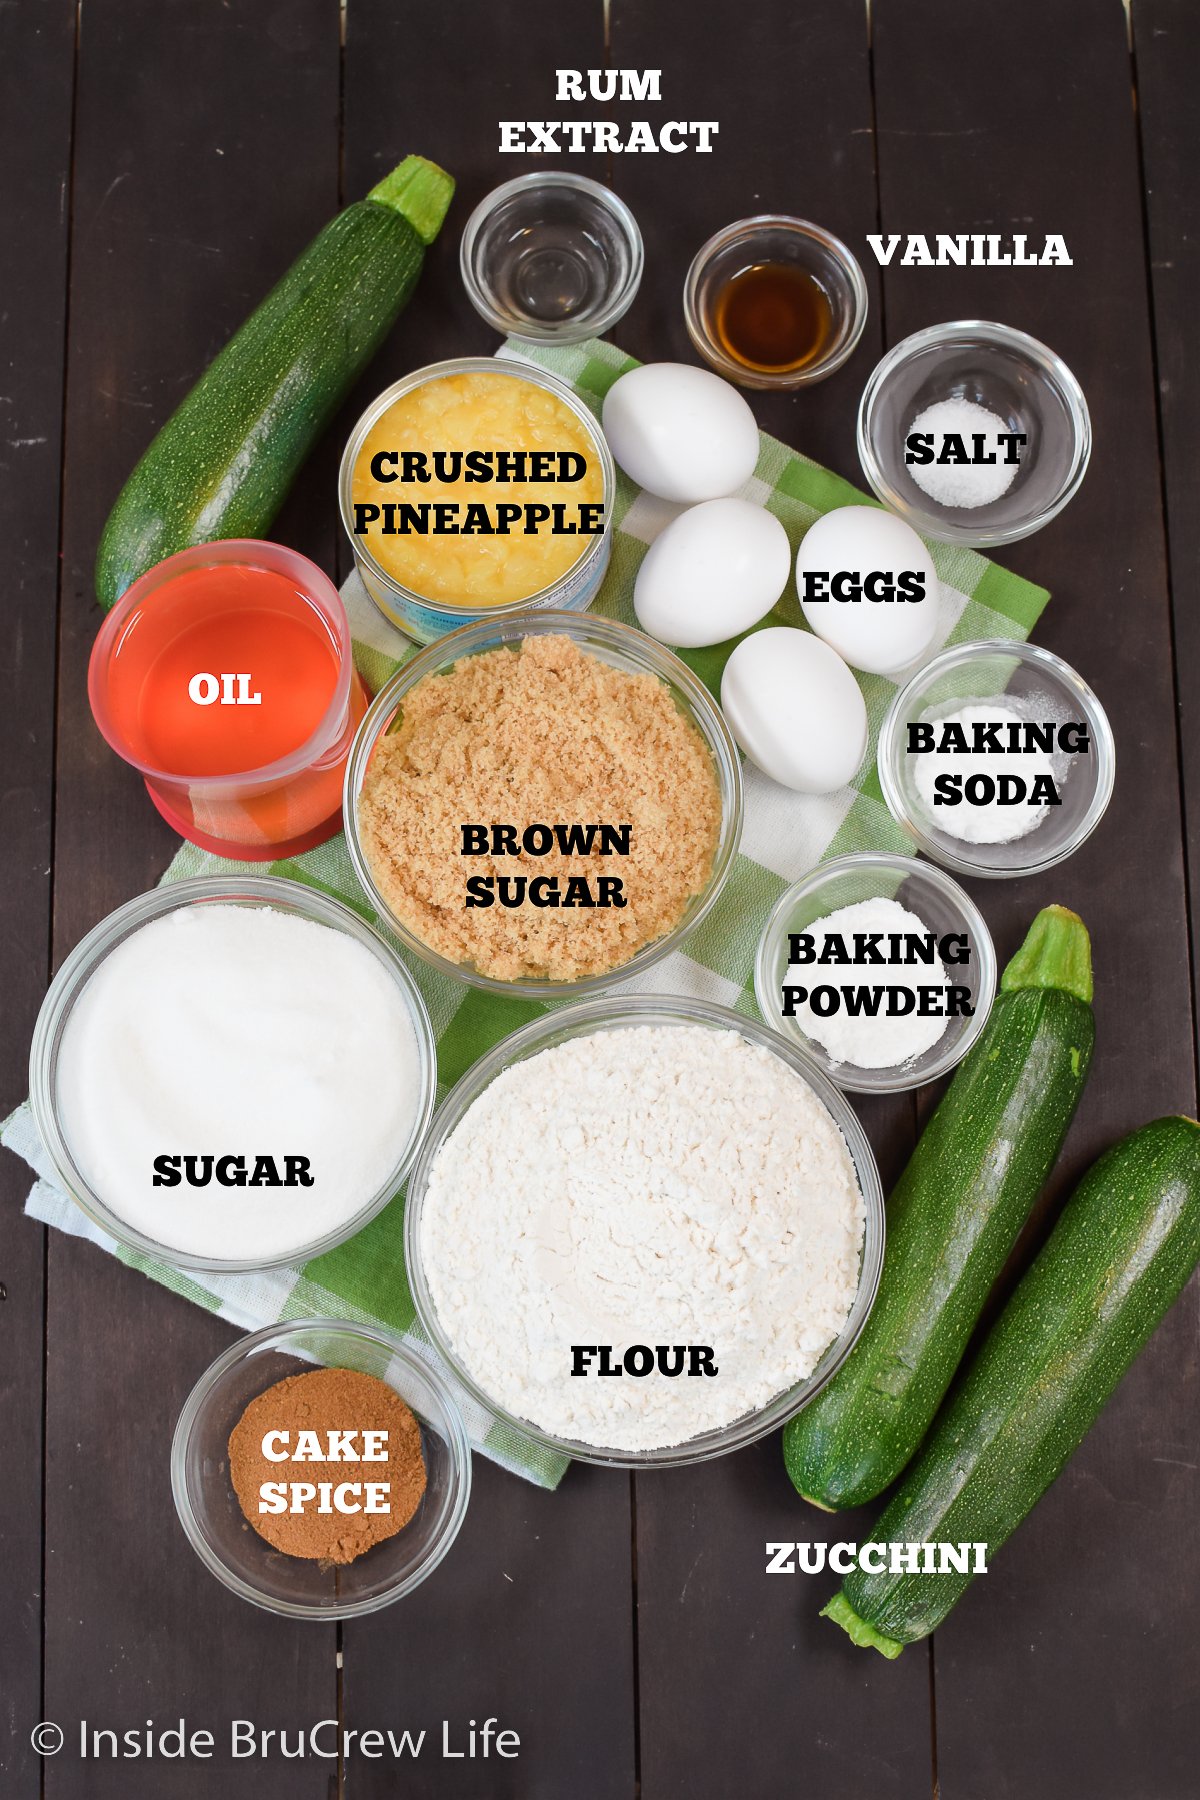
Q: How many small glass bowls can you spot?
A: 6